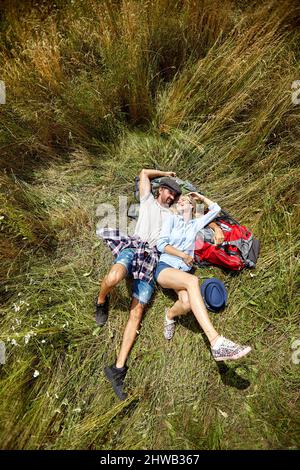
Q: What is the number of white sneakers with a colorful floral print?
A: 2